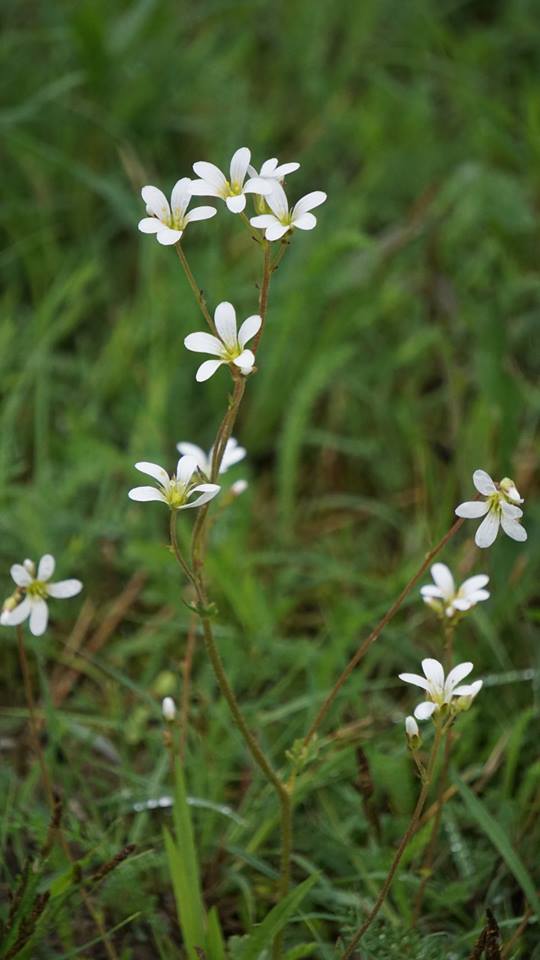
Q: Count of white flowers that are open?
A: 11